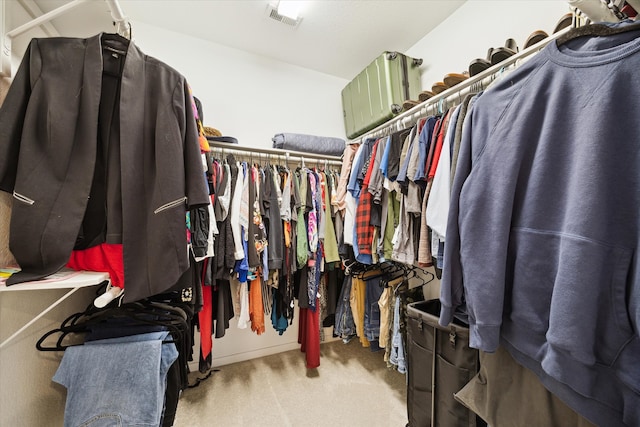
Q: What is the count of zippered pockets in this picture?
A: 2